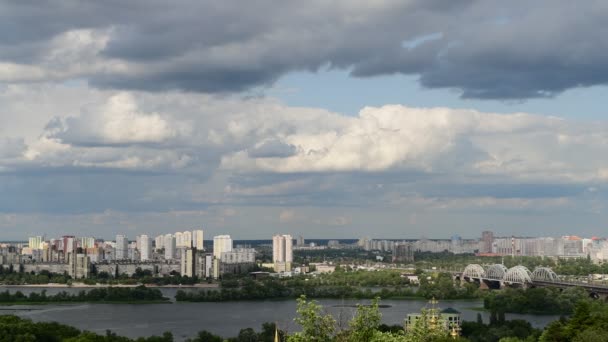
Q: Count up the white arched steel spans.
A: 4